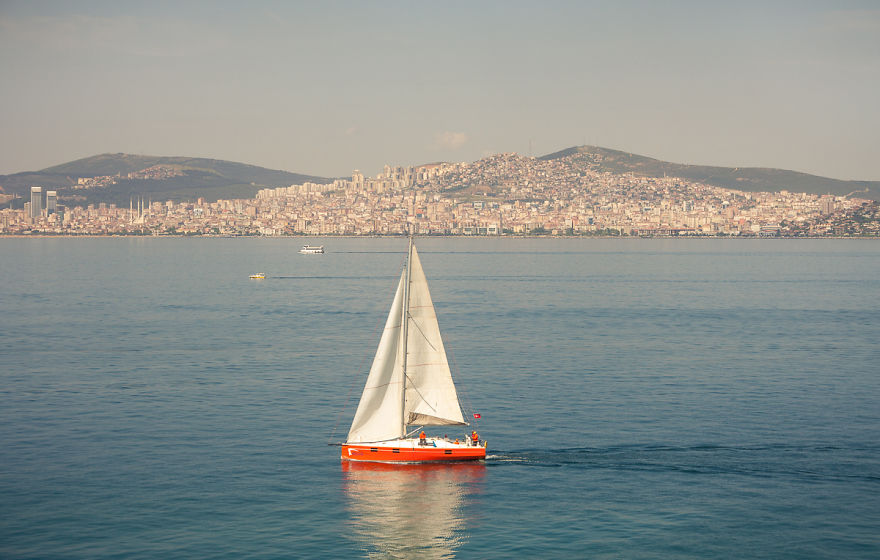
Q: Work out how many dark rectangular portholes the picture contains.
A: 3